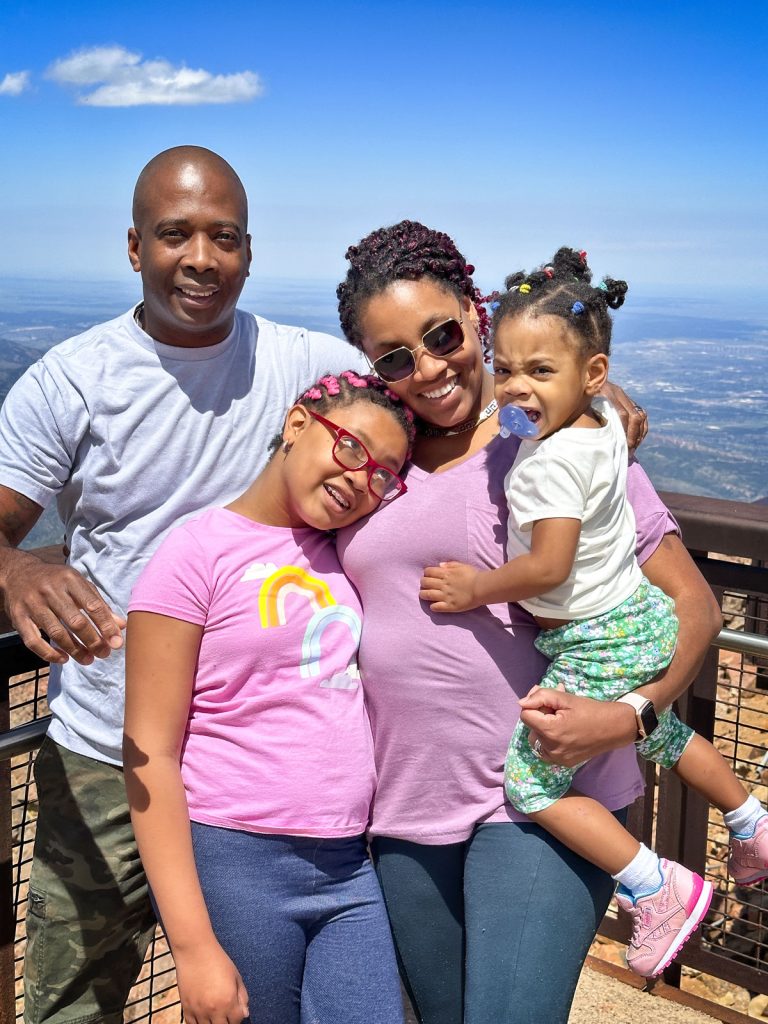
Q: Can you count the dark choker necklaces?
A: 1